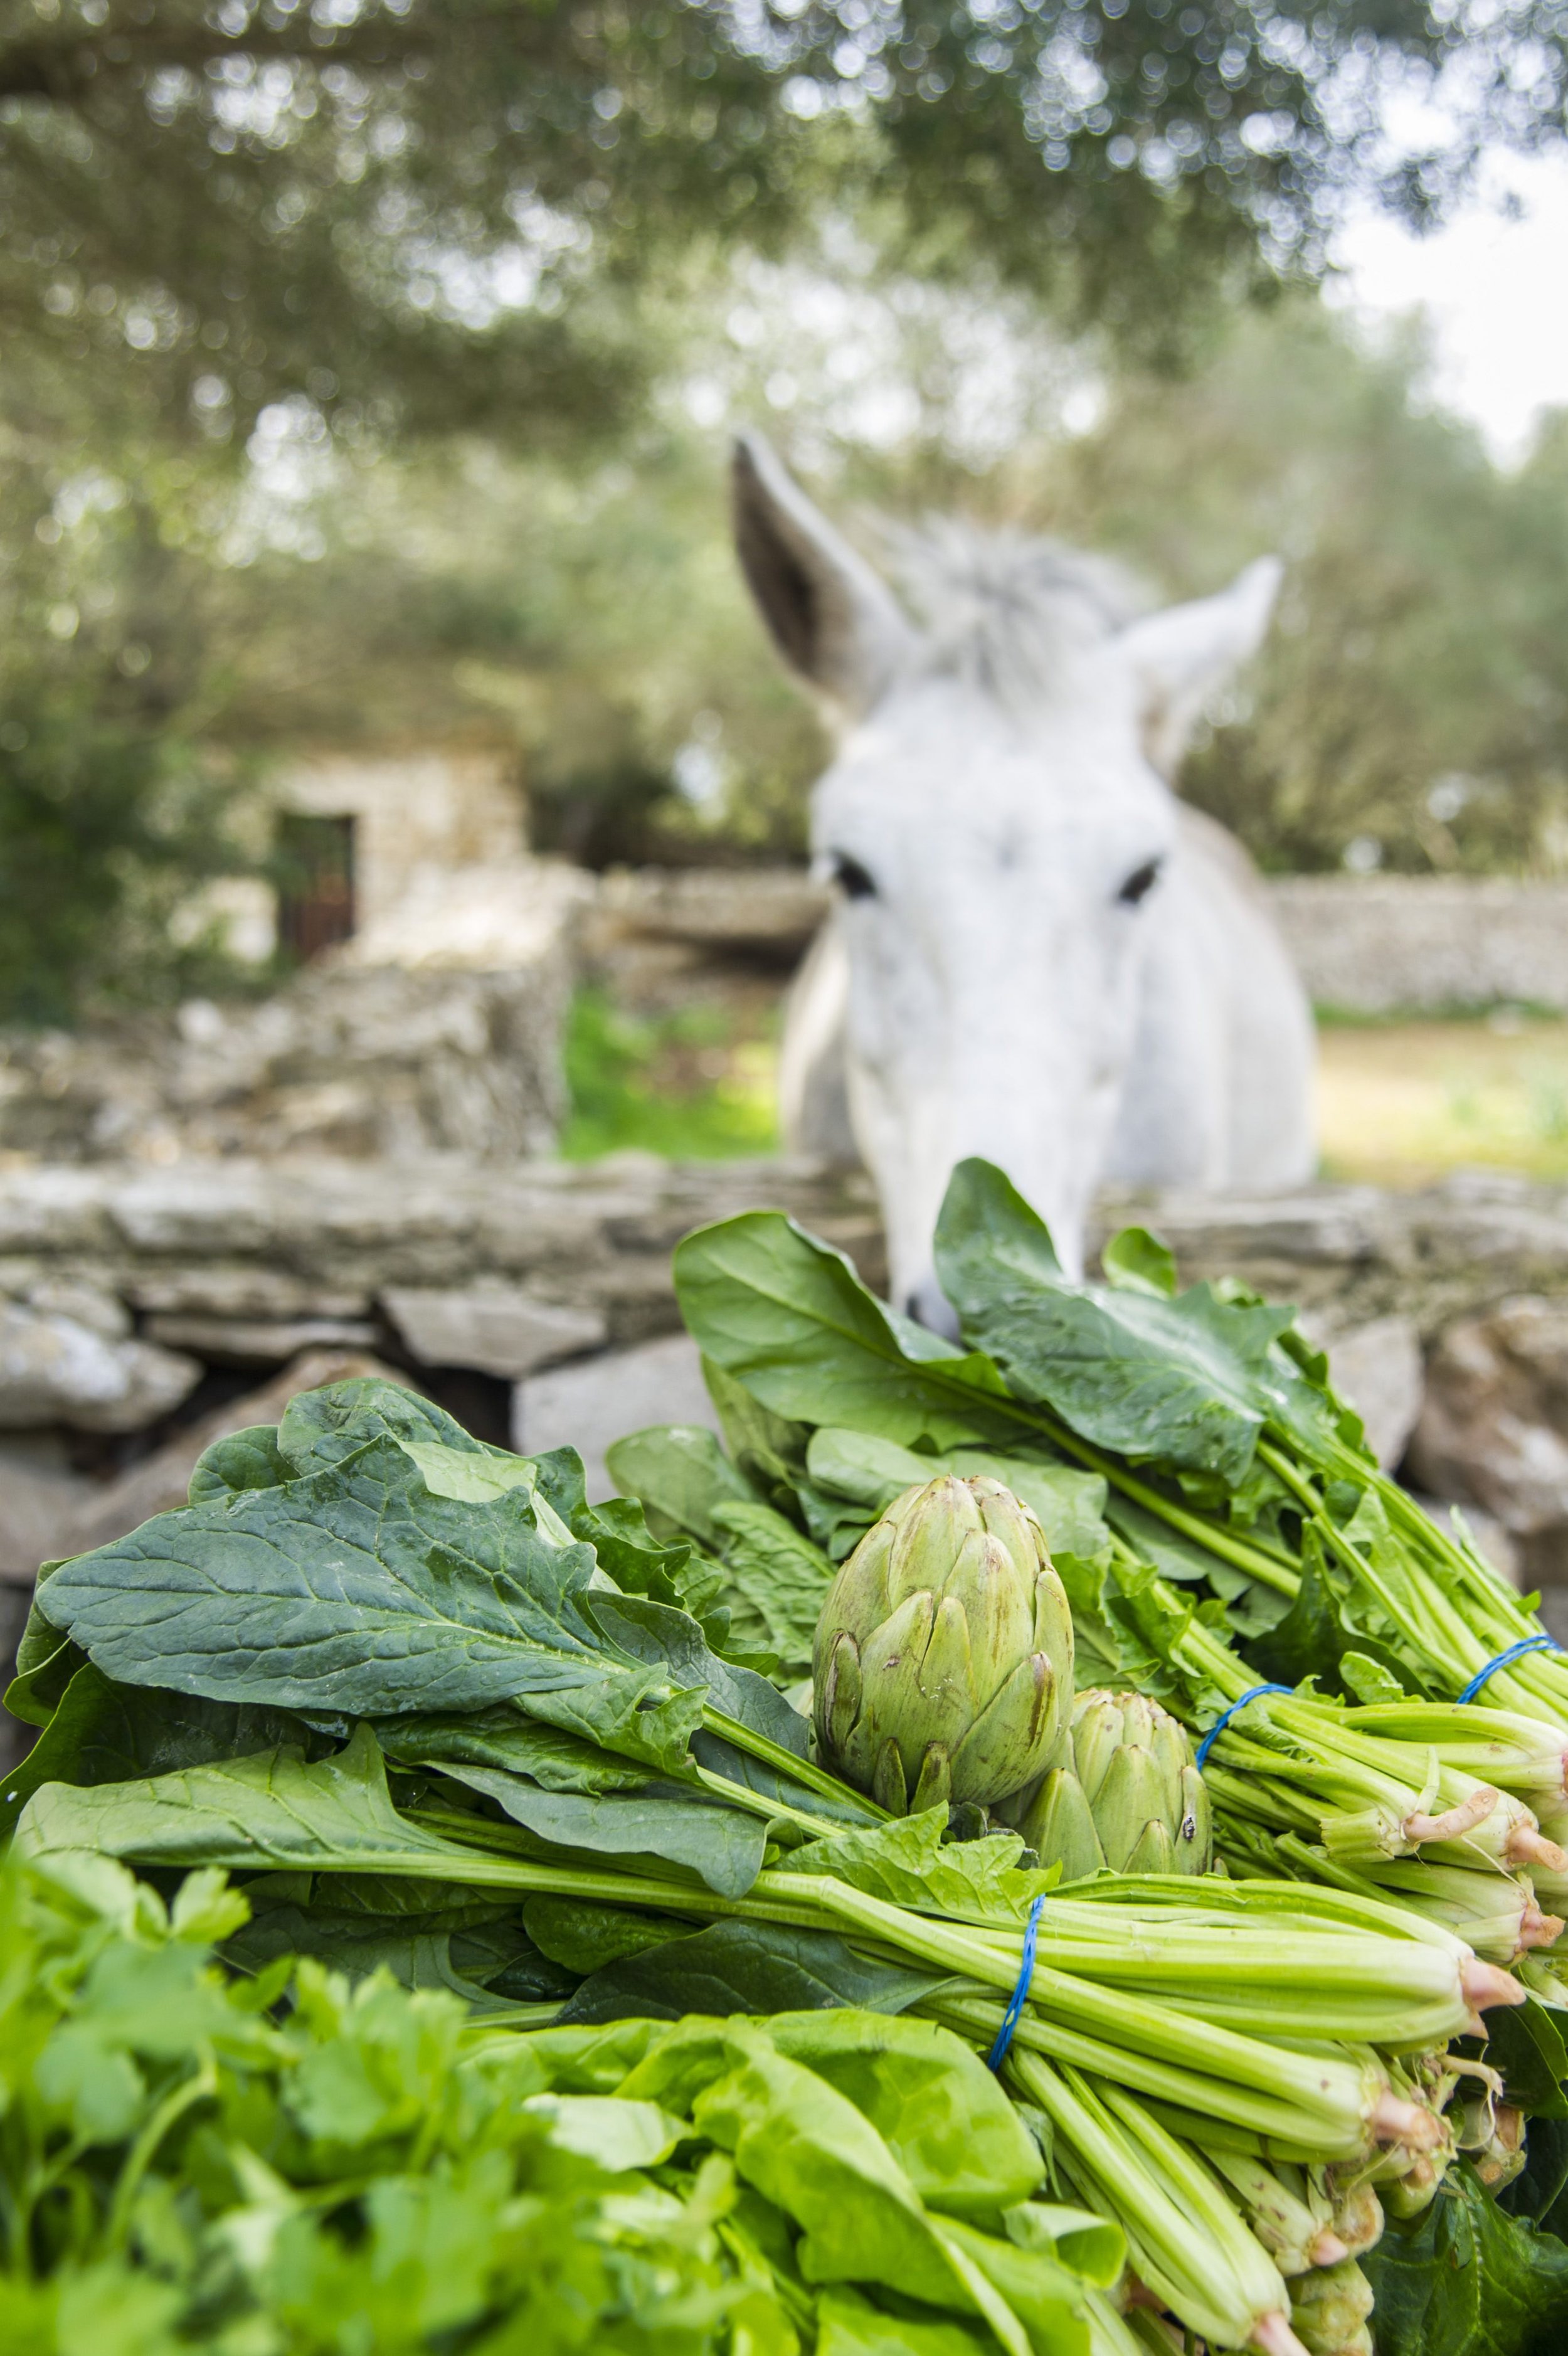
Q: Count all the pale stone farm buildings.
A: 1